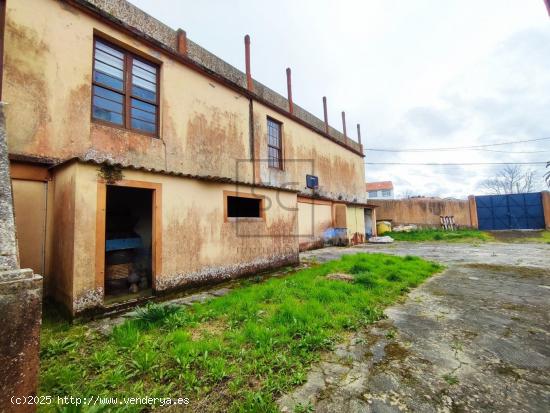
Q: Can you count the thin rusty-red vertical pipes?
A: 5